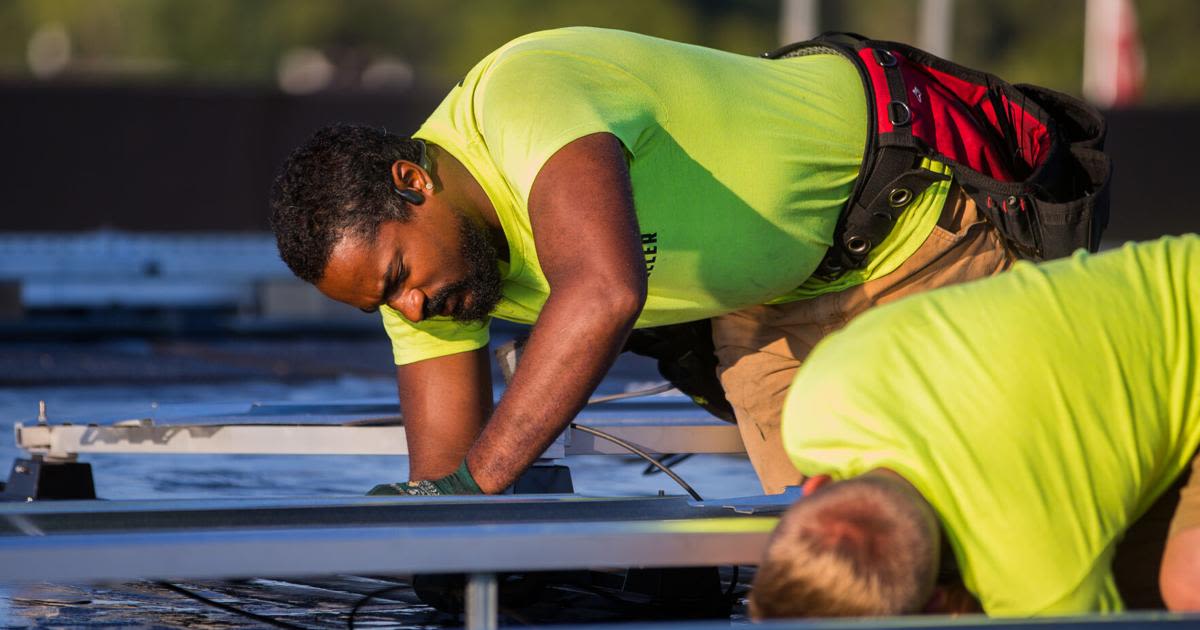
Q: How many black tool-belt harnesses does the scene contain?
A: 1